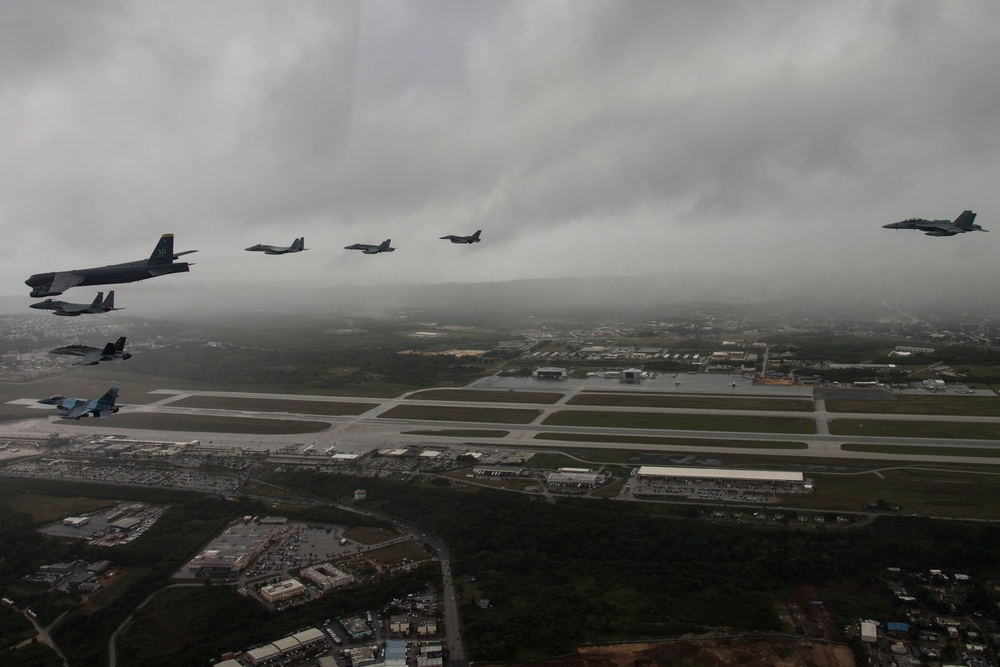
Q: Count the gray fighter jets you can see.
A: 6